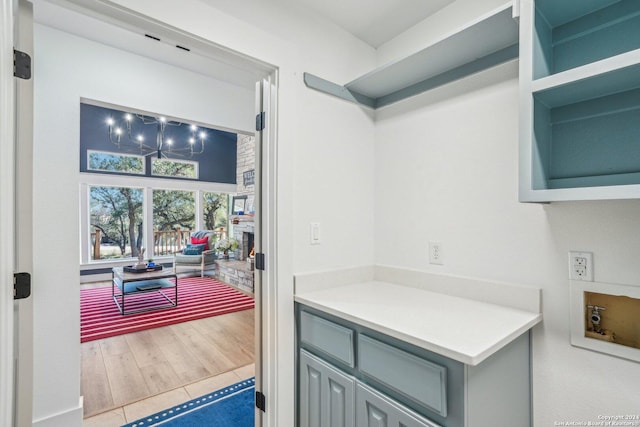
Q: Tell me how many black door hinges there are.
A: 5